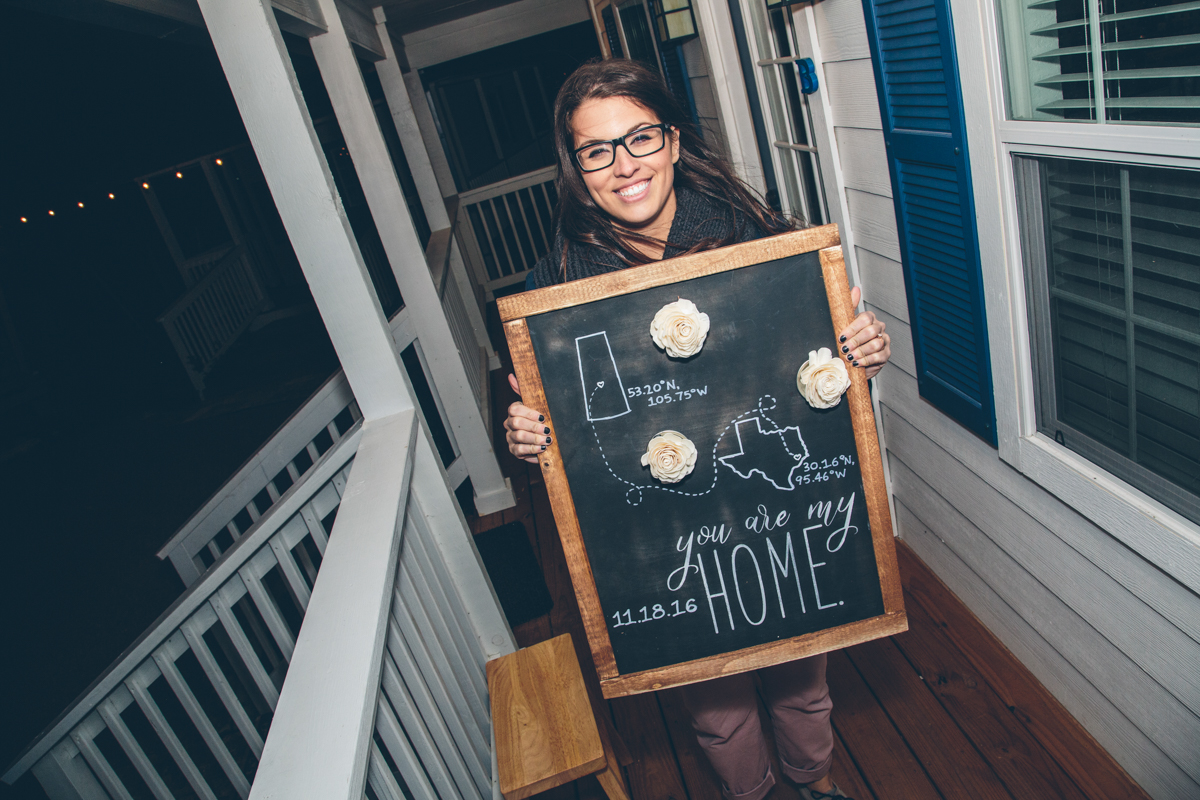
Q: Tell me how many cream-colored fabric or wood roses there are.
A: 3